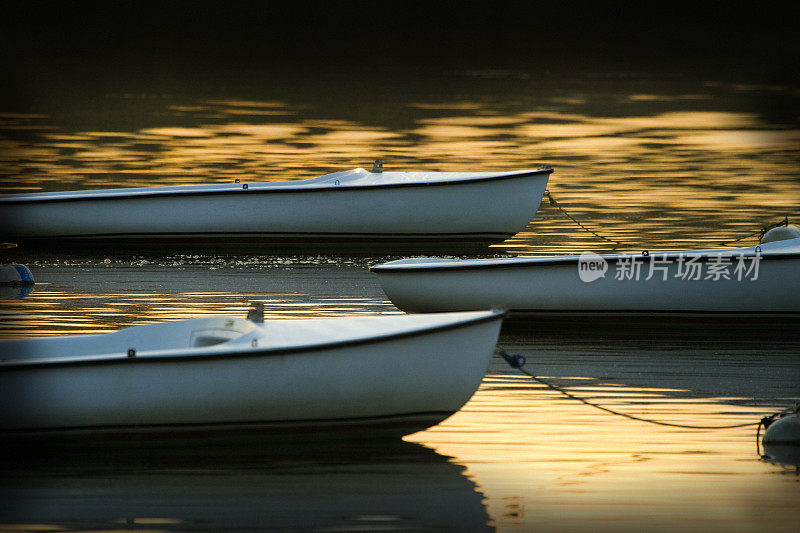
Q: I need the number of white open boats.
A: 3